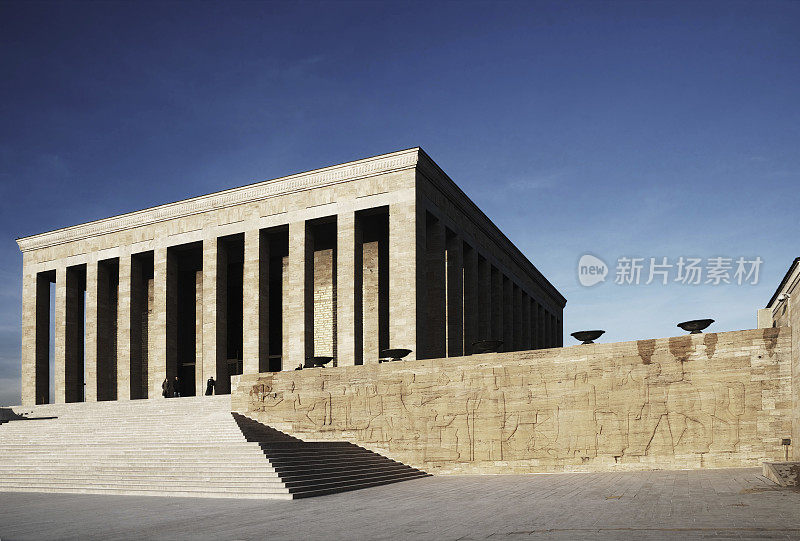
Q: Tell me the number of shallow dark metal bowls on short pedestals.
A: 5